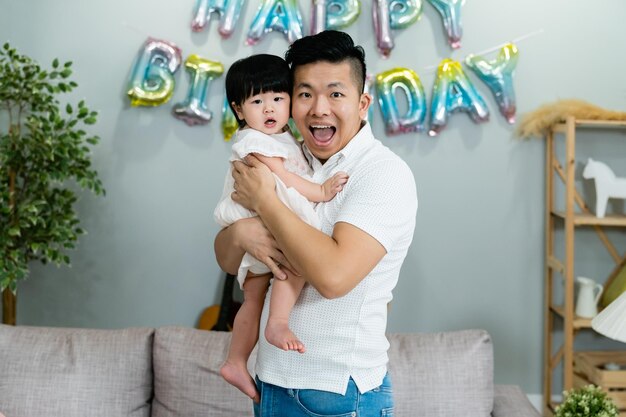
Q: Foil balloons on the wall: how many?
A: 13